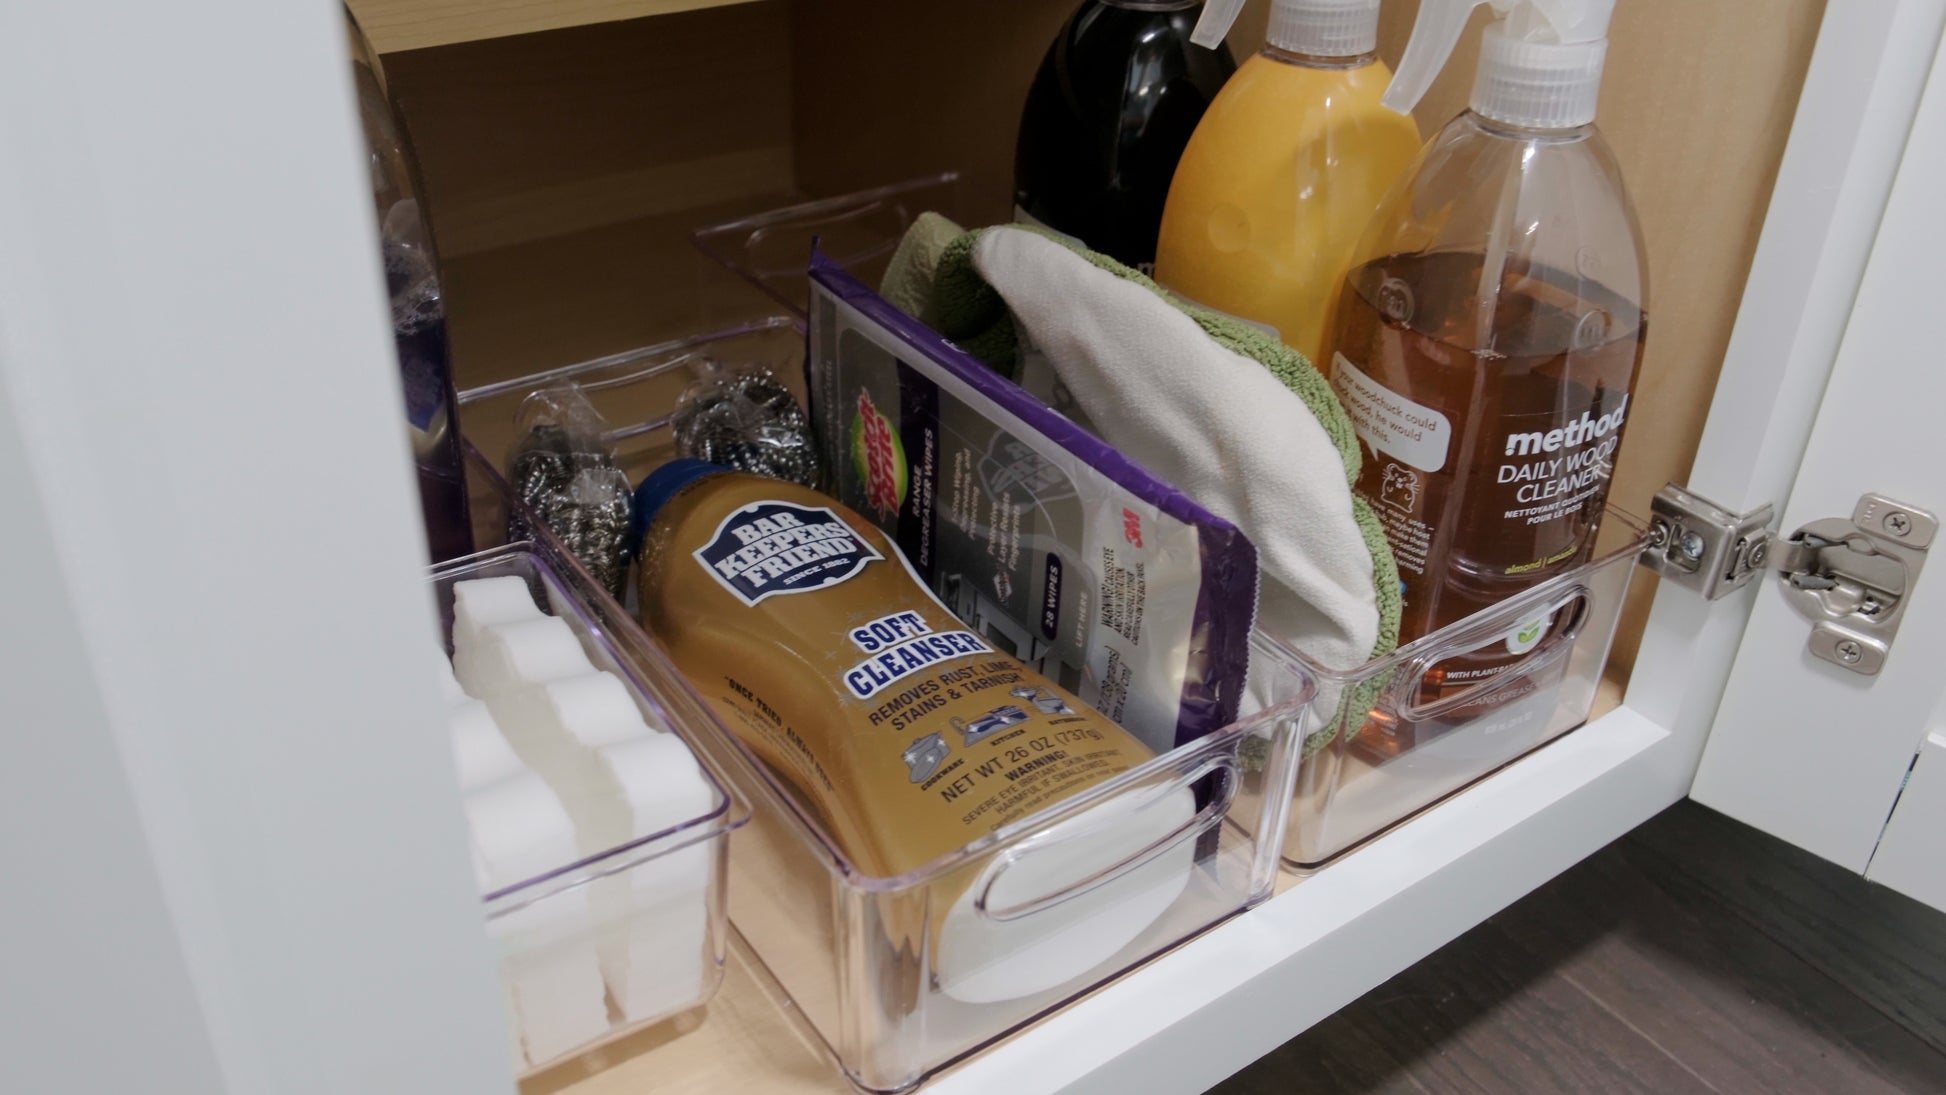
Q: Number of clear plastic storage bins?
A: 3